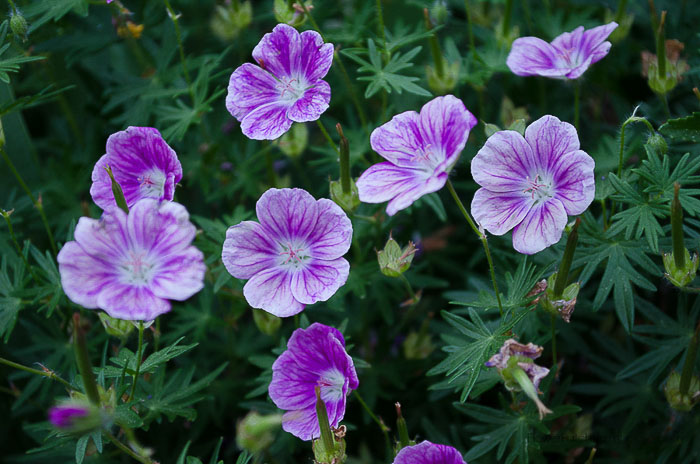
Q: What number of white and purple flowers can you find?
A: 9